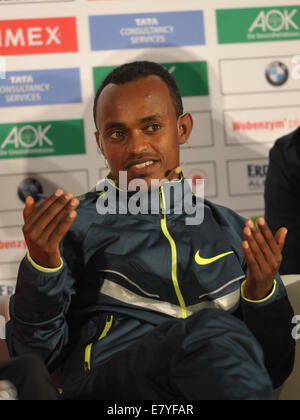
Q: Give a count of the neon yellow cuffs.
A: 2